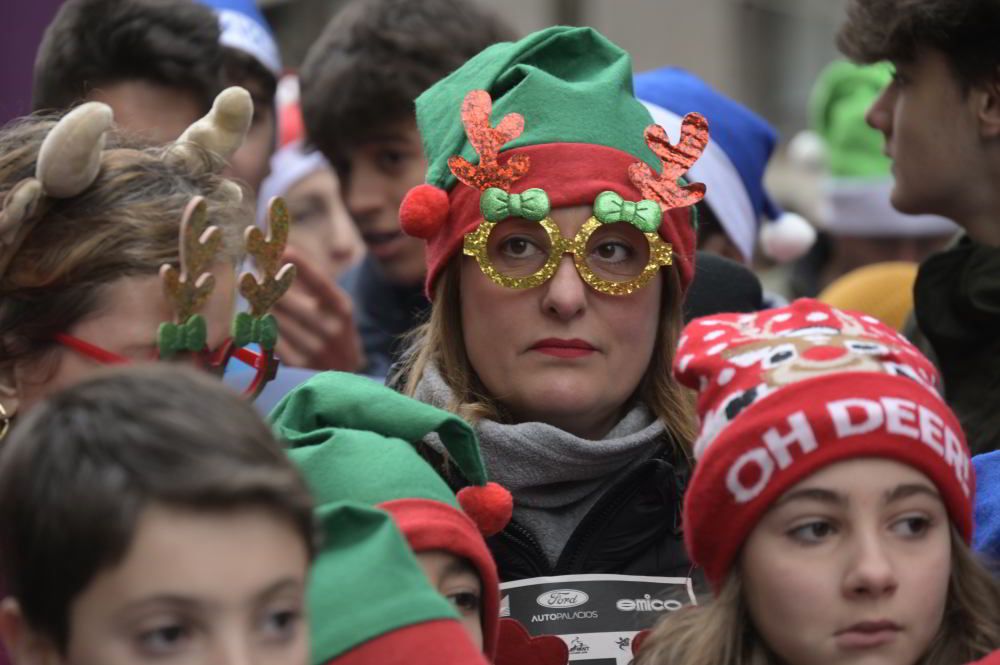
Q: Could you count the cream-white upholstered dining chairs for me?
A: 0